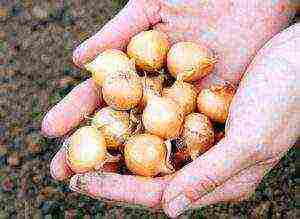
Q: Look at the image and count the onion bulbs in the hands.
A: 12